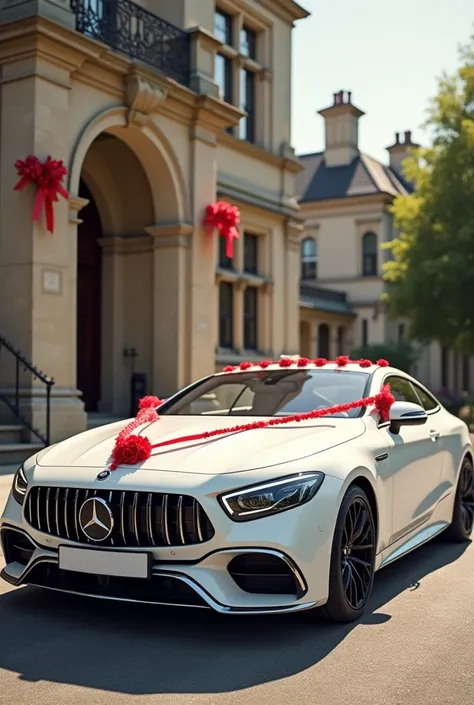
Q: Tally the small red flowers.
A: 9